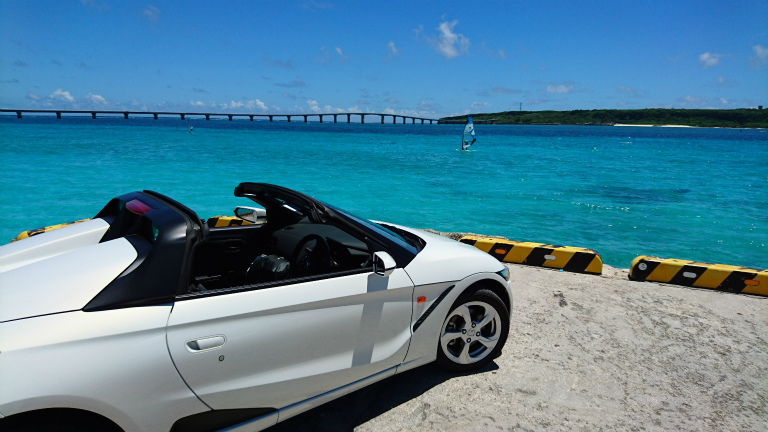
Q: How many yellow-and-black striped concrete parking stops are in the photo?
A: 4